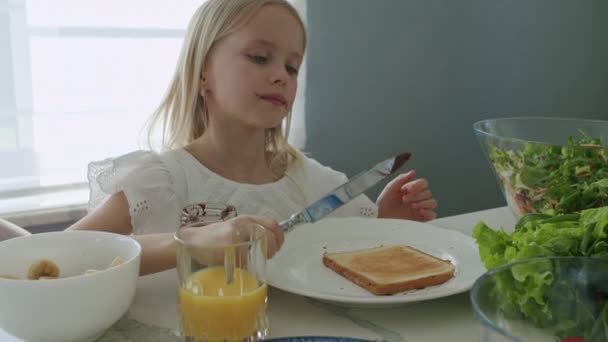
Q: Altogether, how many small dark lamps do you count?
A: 0